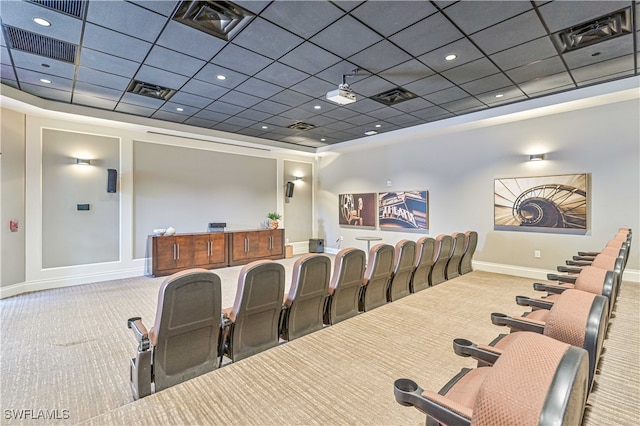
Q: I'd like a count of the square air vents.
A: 5